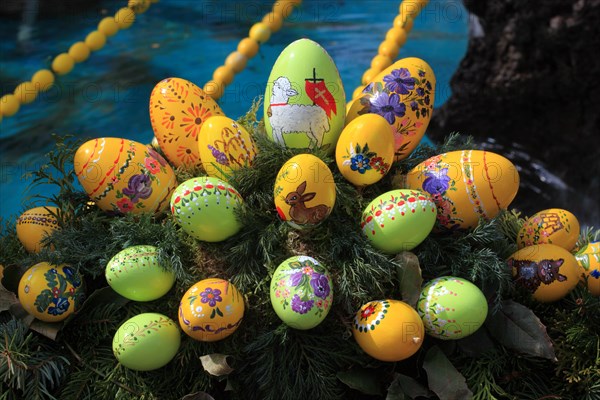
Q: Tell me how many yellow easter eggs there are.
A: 14